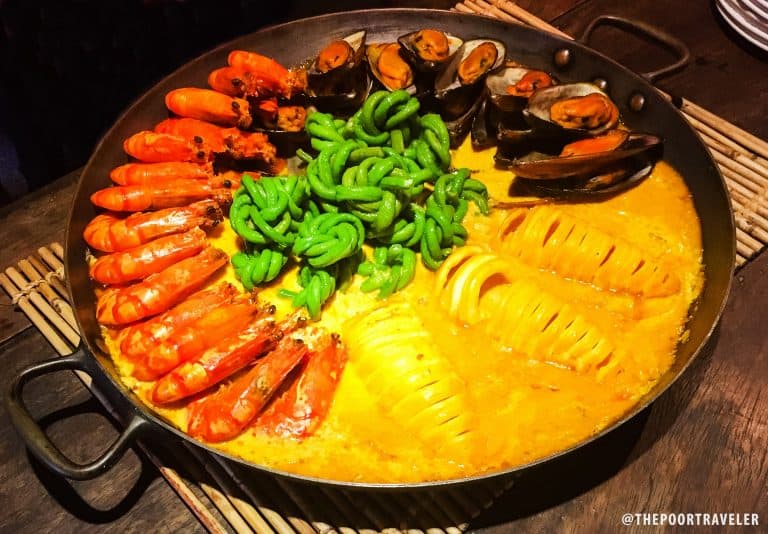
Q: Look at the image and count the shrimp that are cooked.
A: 15